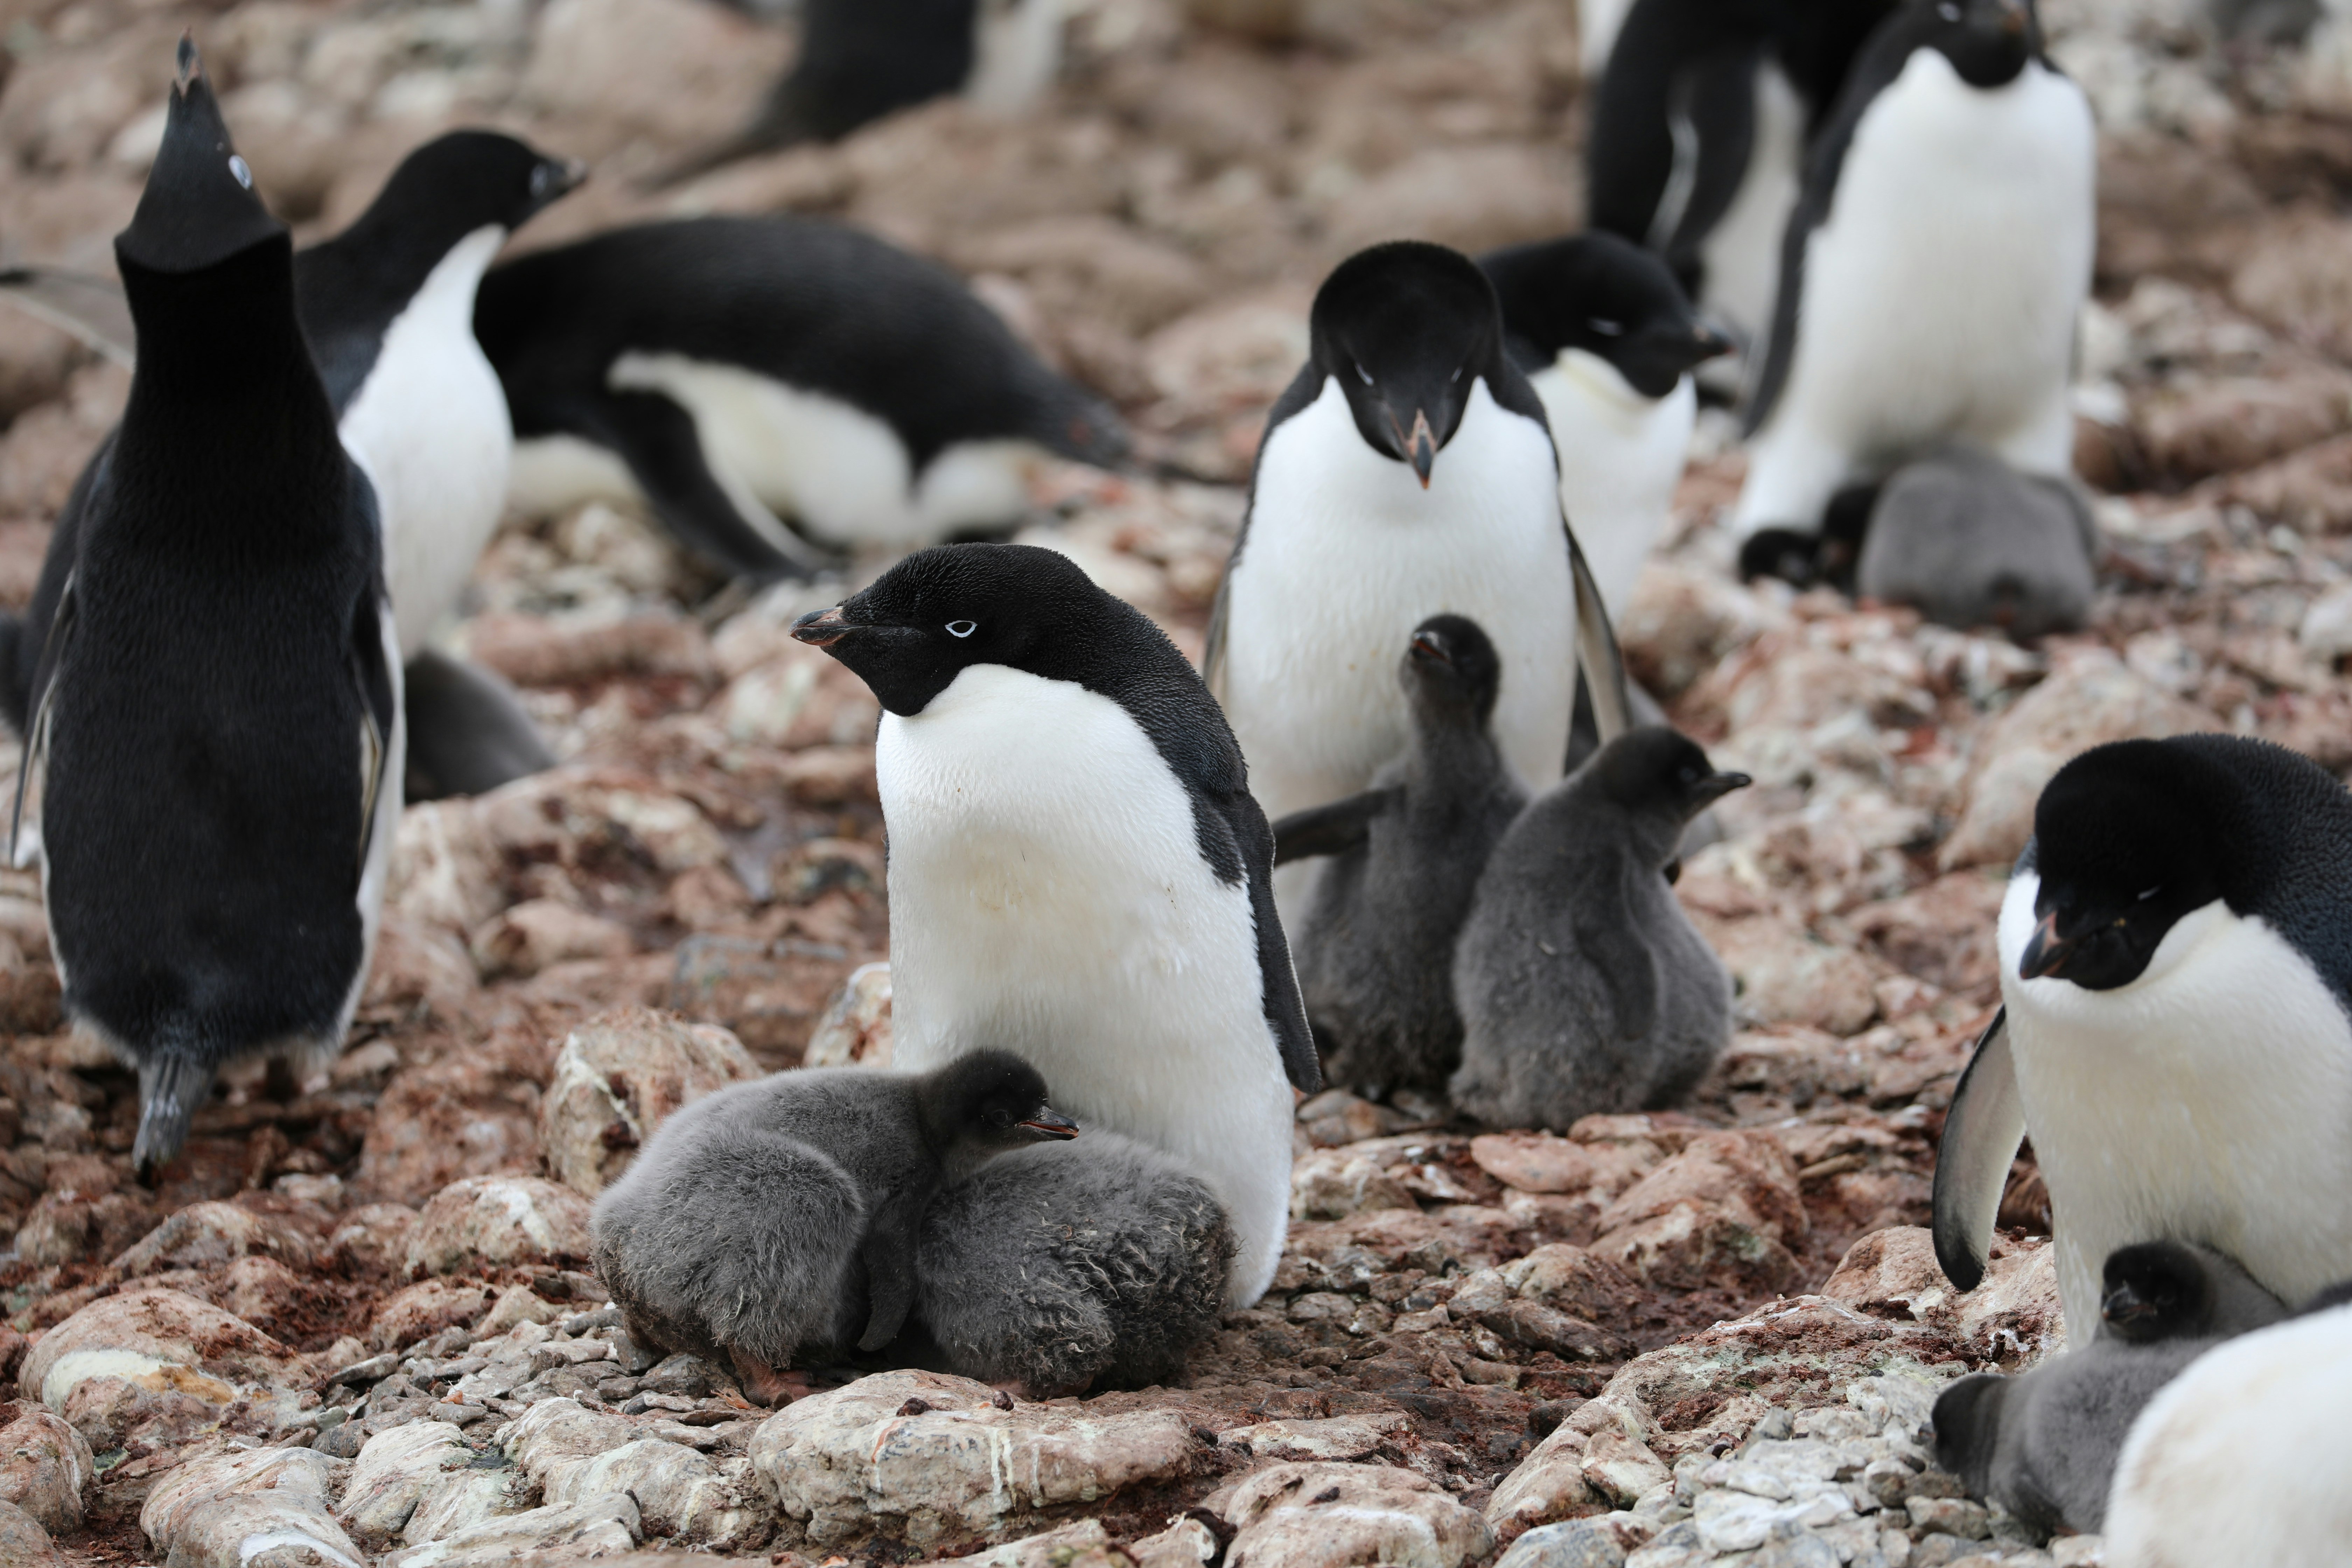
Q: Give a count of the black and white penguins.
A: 11